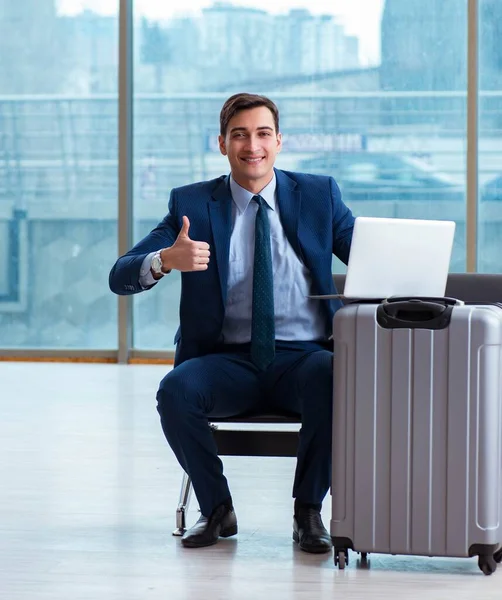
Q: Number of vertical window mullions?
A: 2